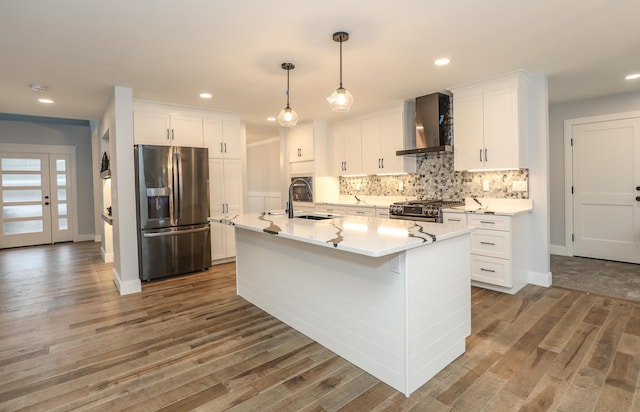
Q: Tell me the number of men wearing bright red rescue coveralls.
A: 0